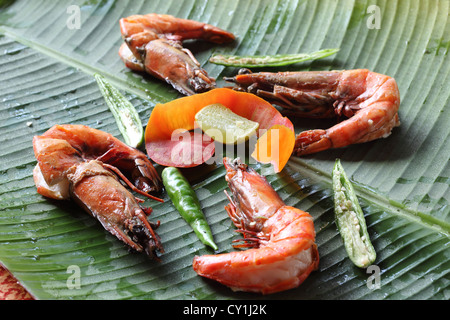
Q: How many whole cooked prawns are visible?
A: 4